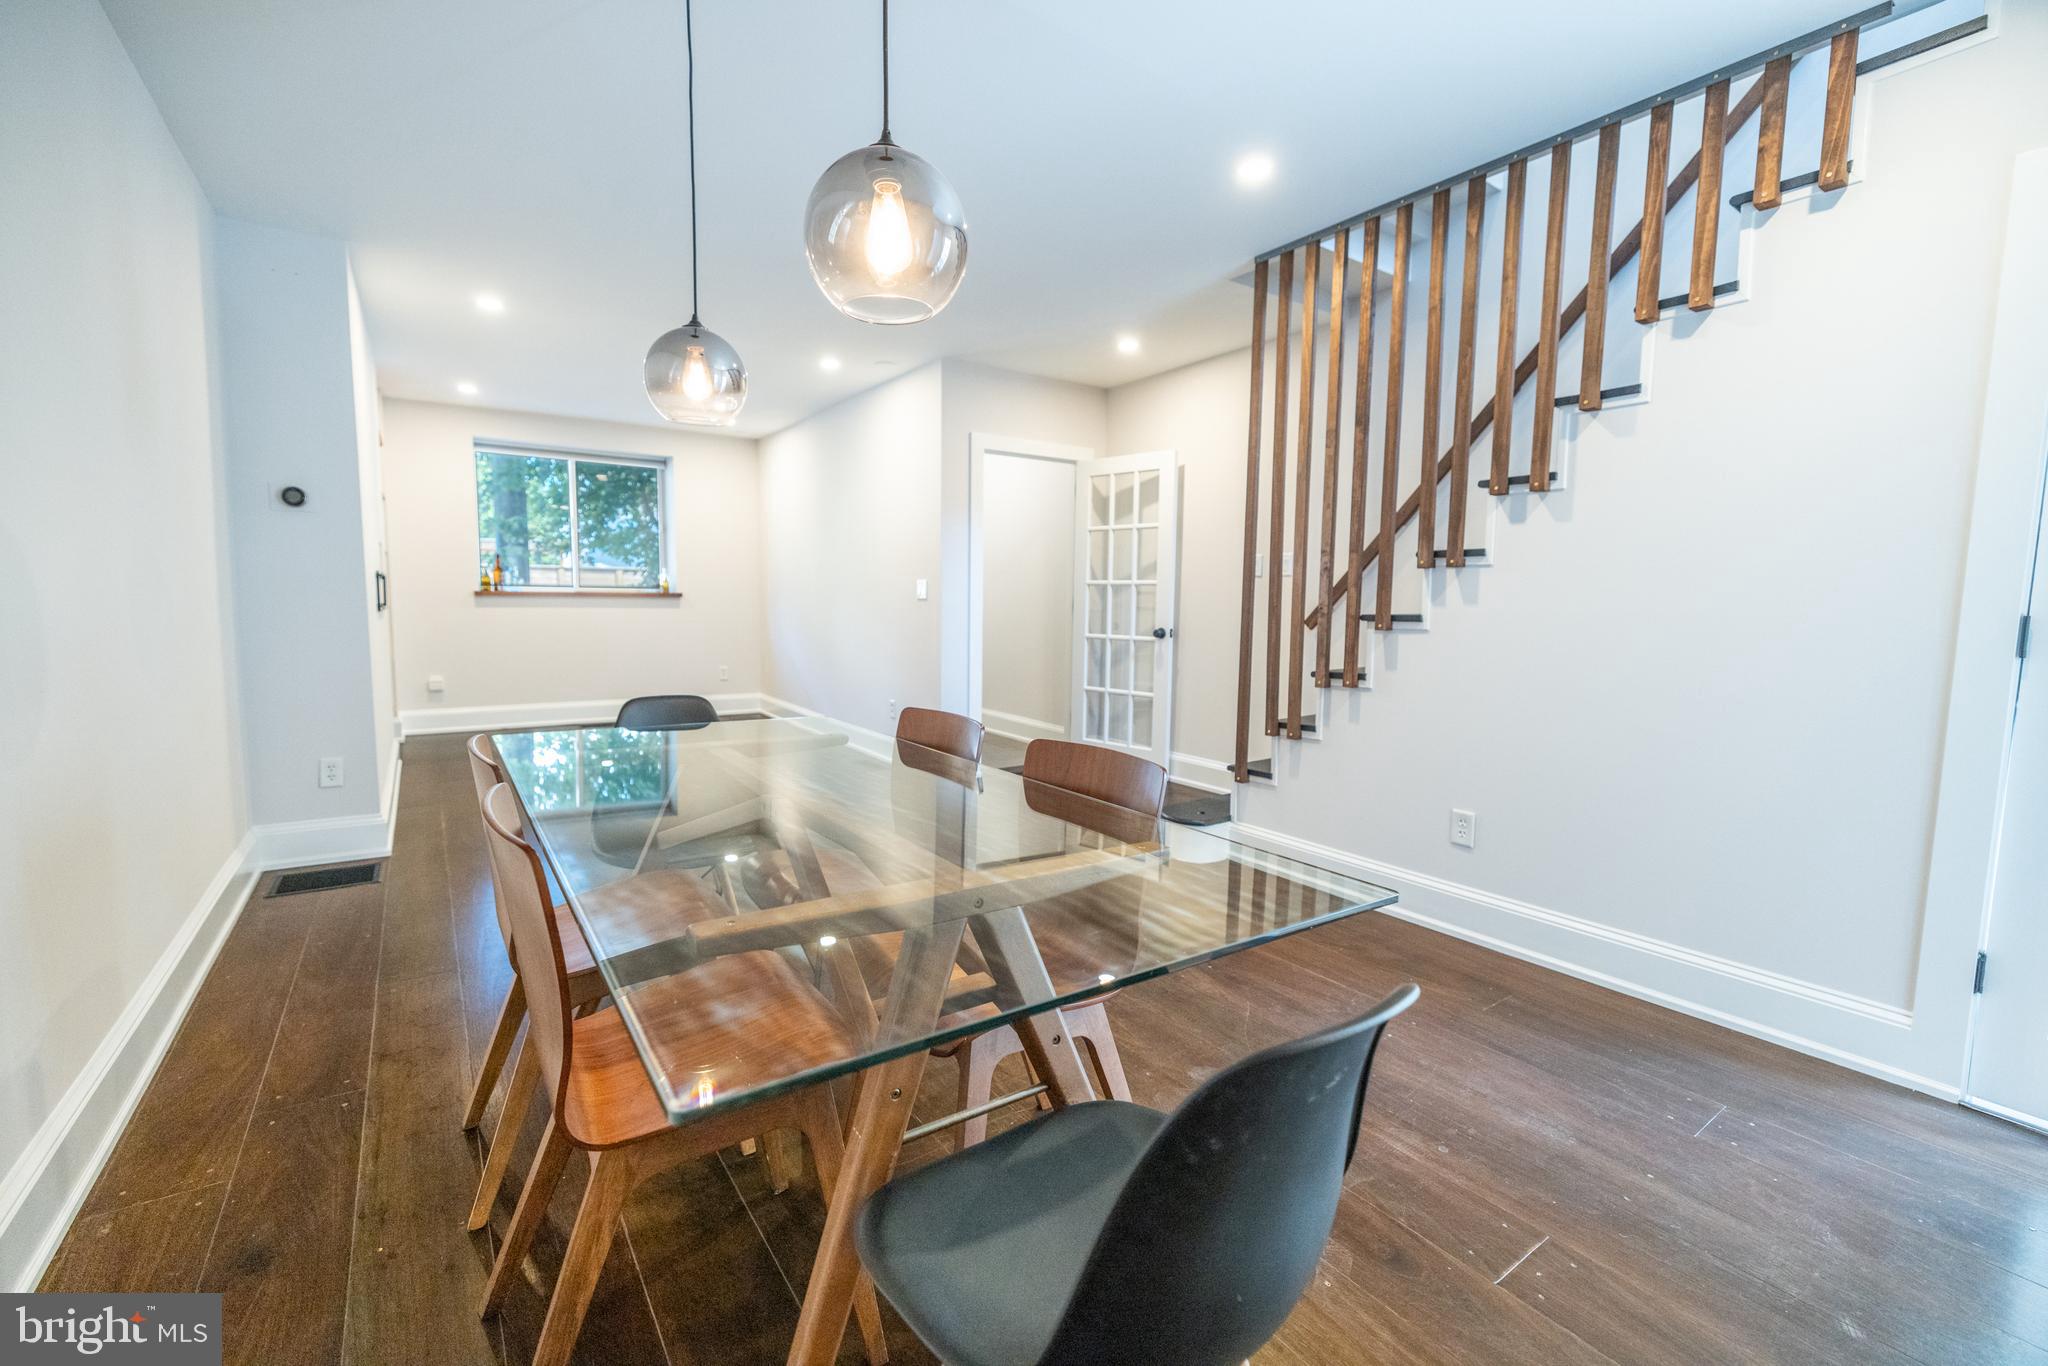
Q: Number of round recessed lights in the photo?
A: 5